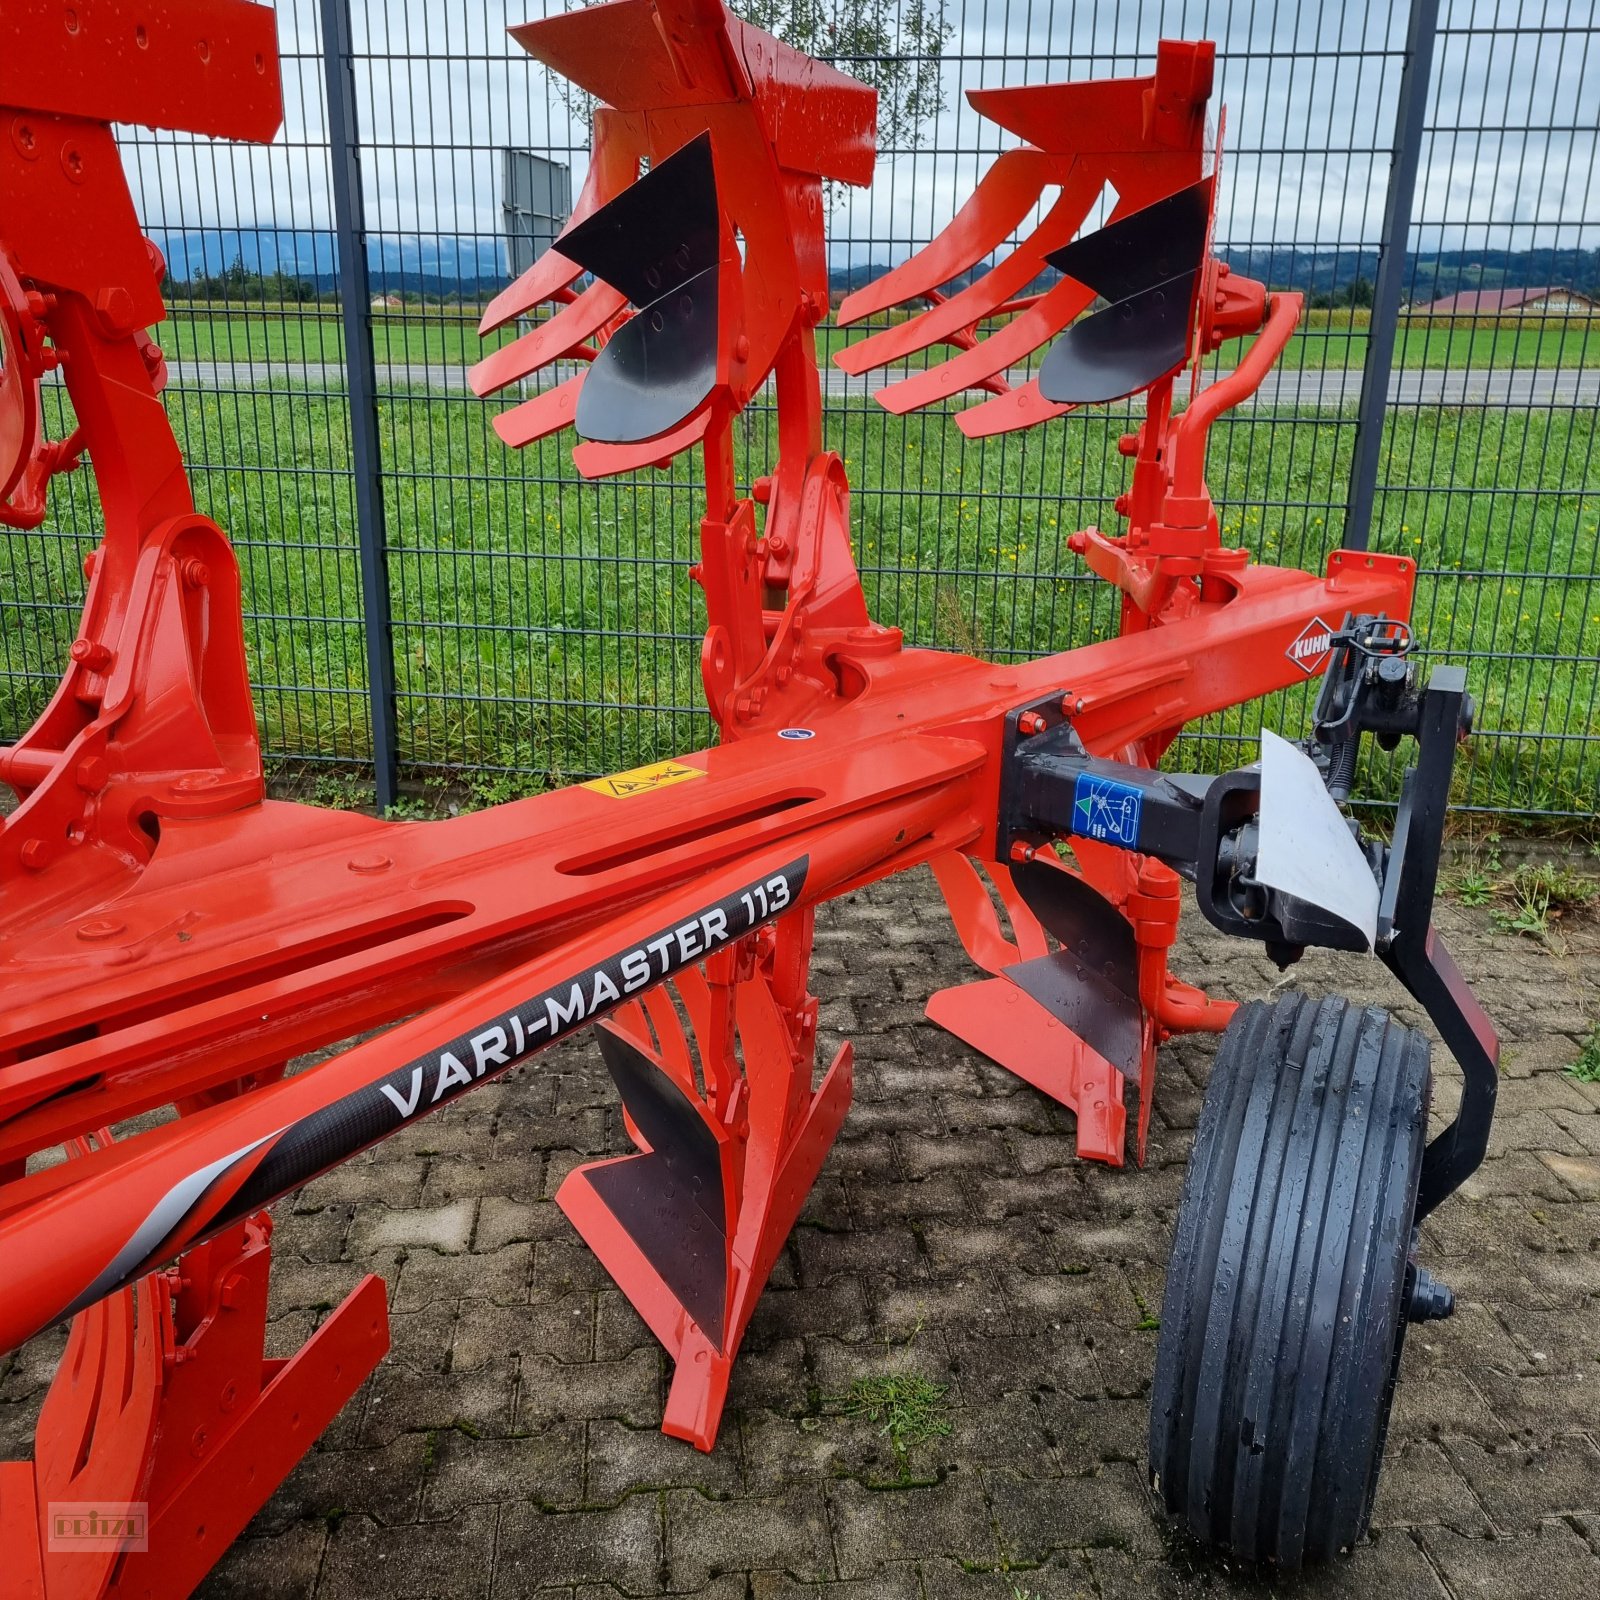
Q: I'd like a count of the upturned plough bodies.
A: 3